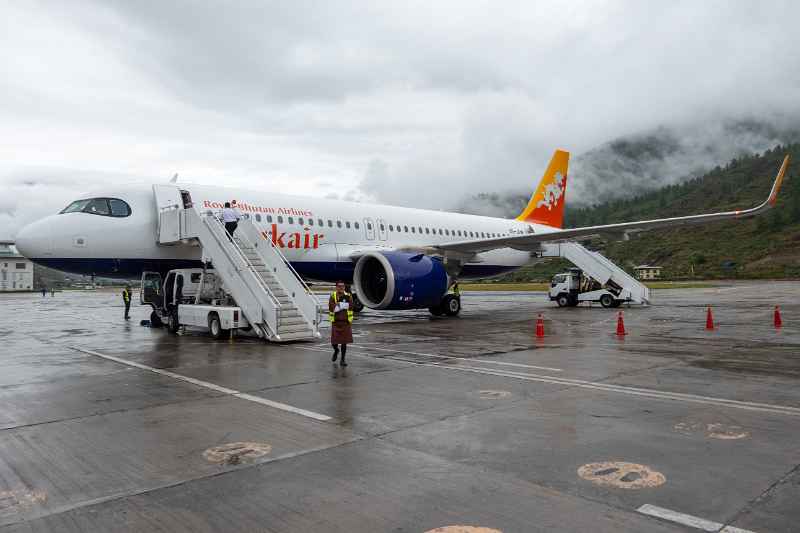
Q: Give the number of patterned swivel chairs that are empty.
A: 0